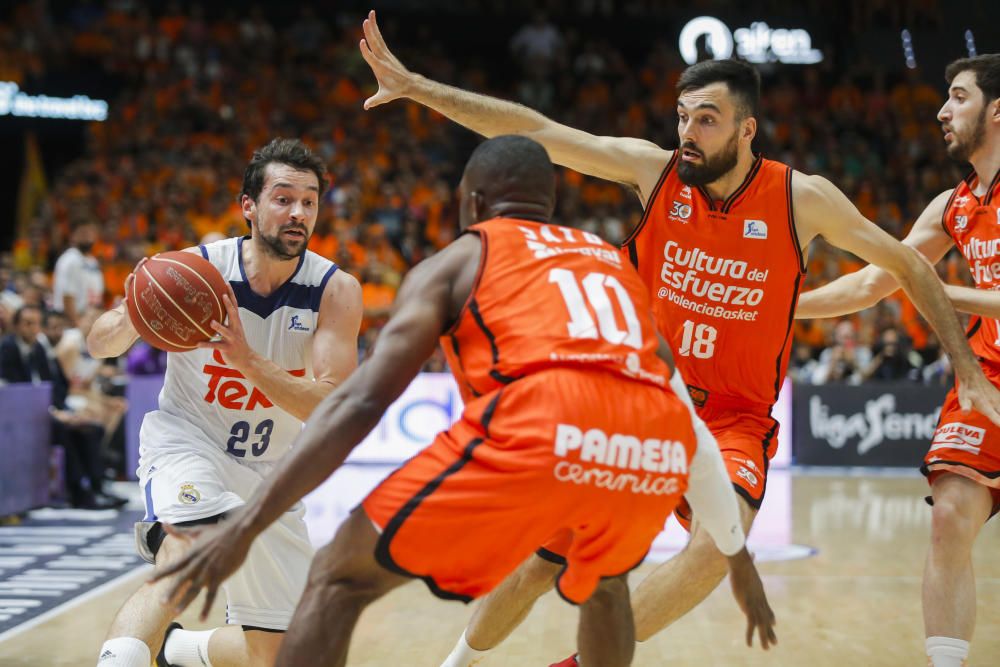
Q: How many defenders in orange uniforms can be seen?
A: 3